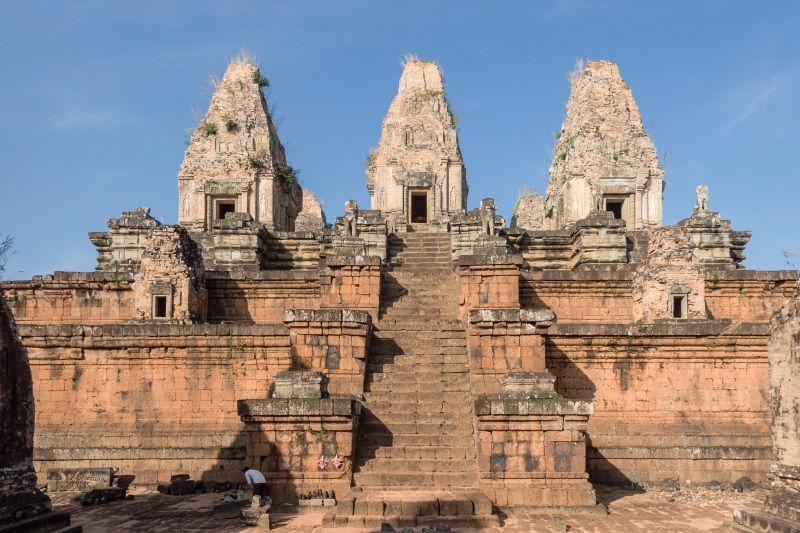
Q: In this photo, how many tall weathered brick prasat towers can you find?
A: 3